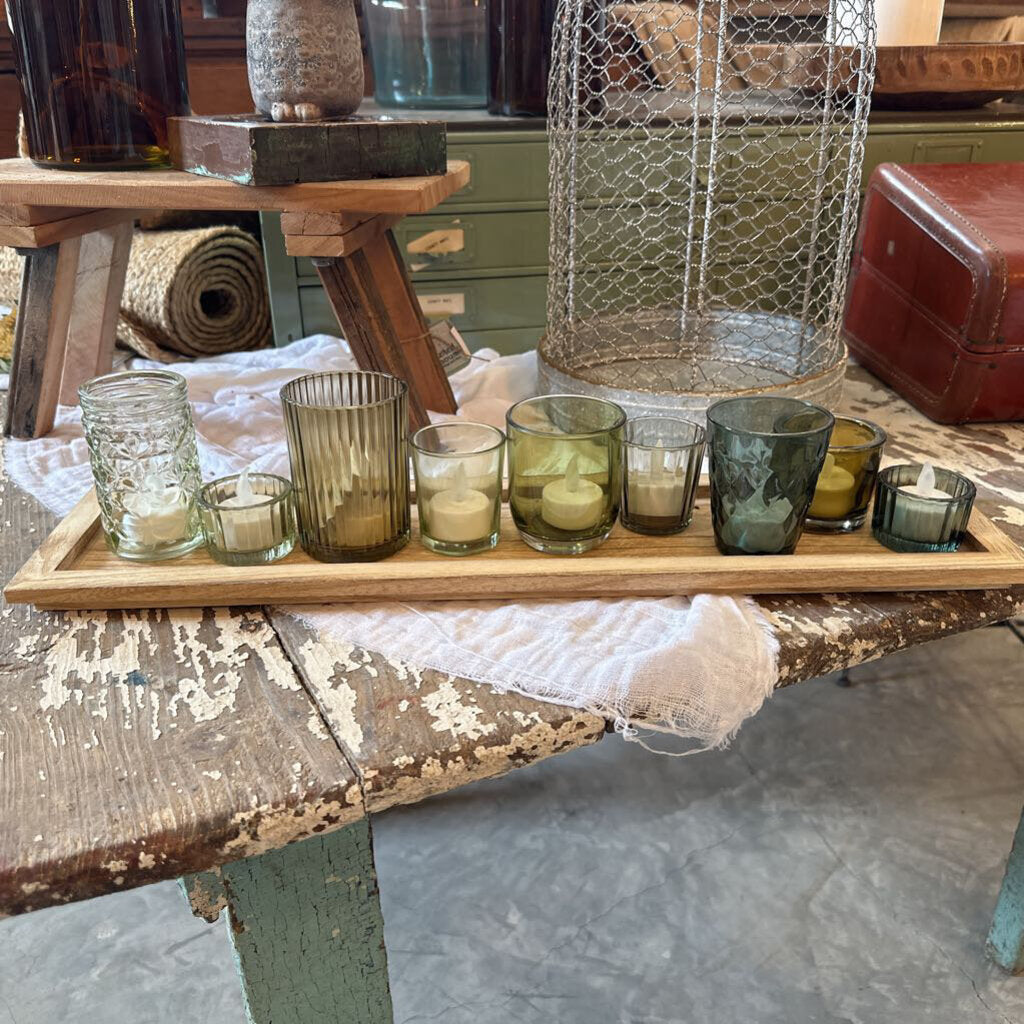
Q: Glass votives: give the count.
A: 9